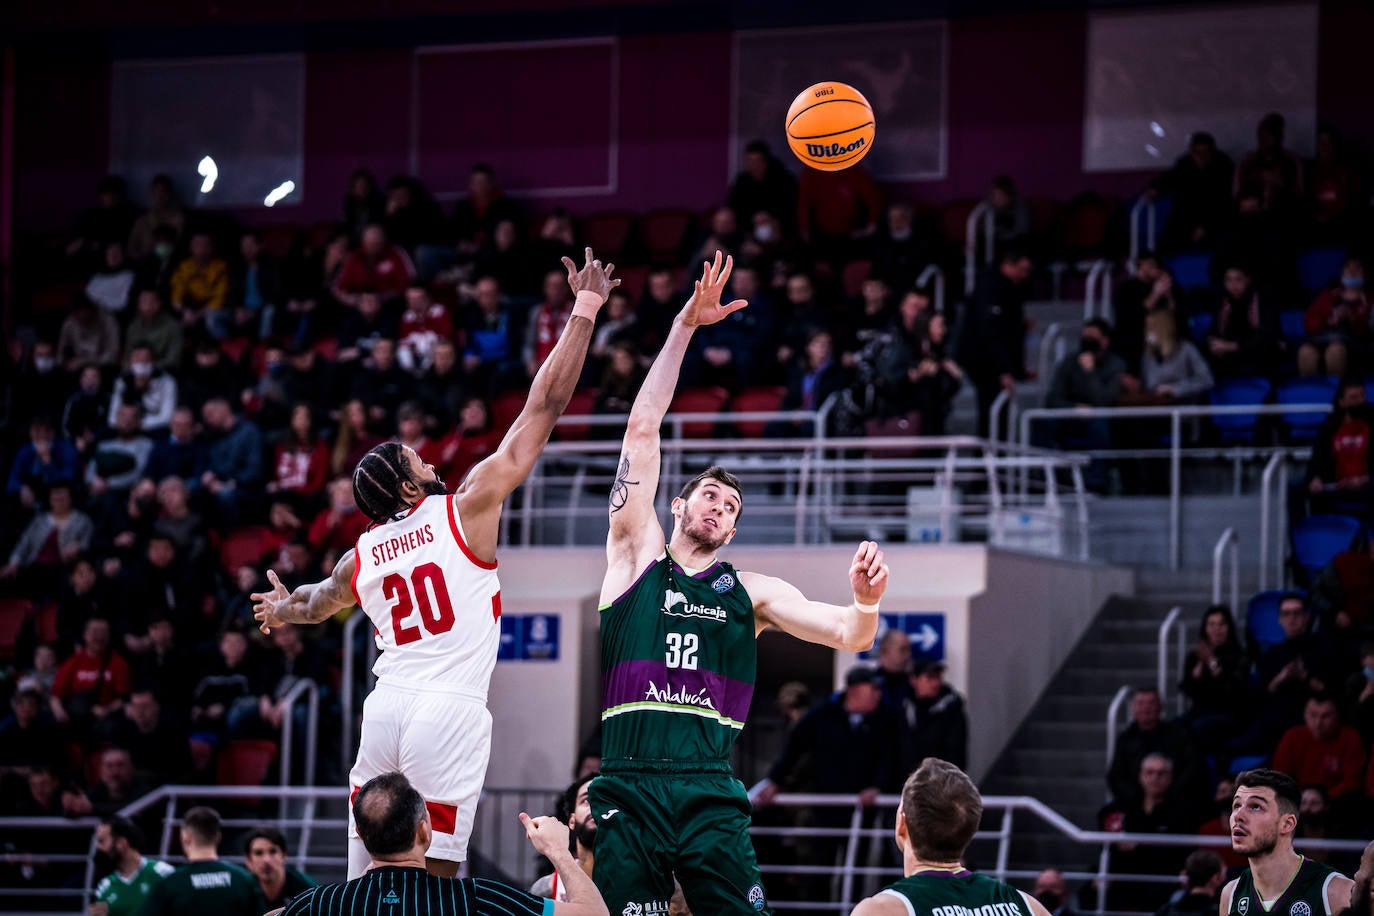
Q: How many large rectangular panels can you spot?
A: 4